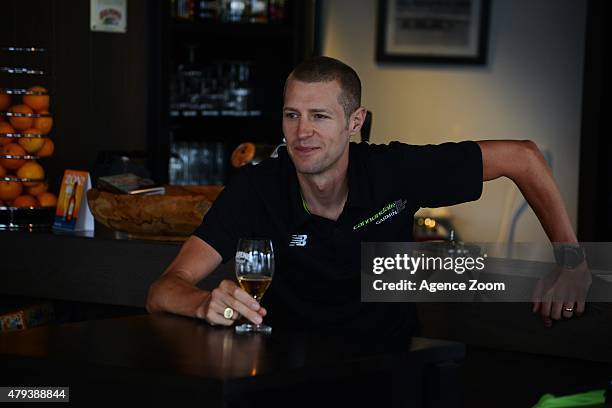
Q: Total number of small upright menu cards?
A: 1